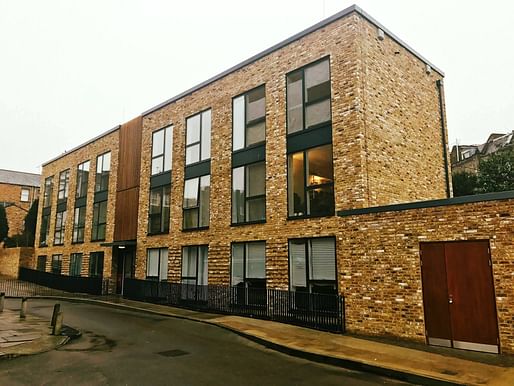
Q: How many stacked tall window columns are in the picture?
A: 8